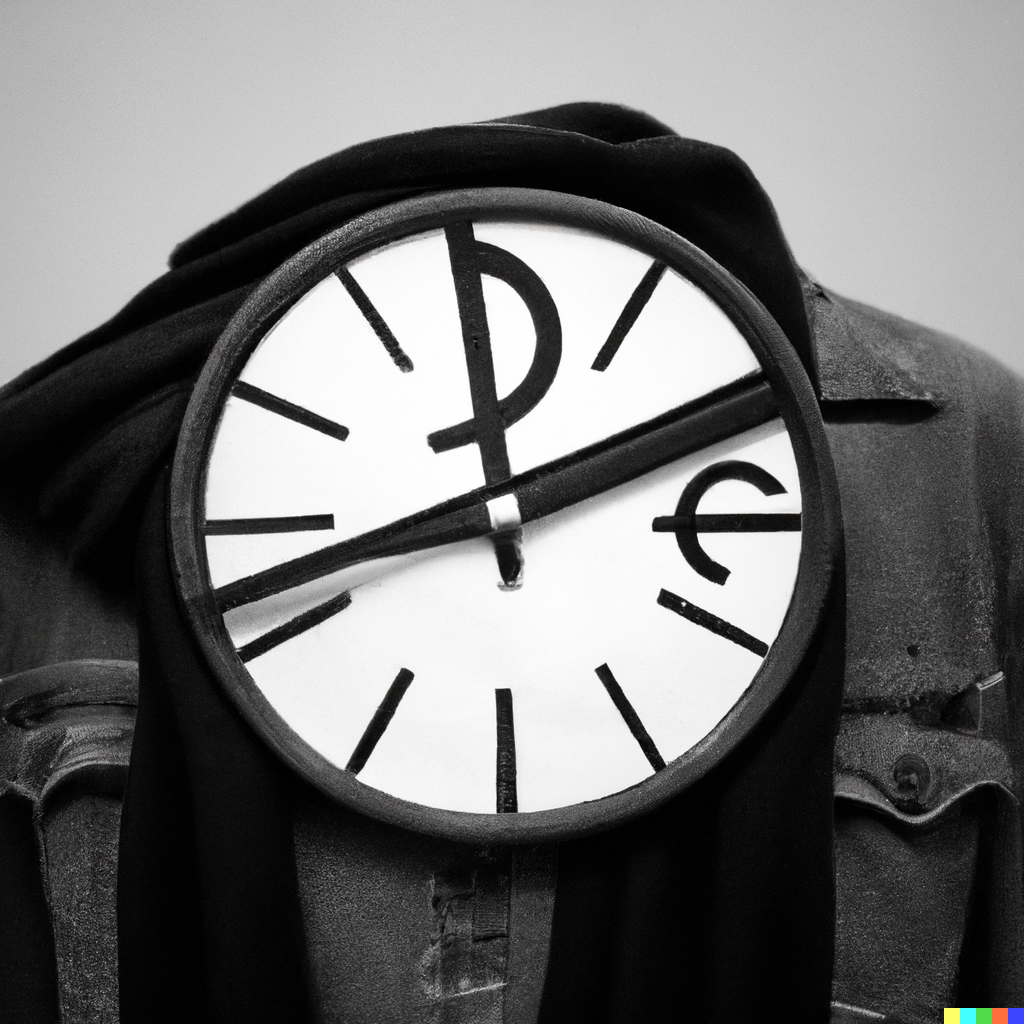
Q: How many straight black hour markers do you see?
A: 9